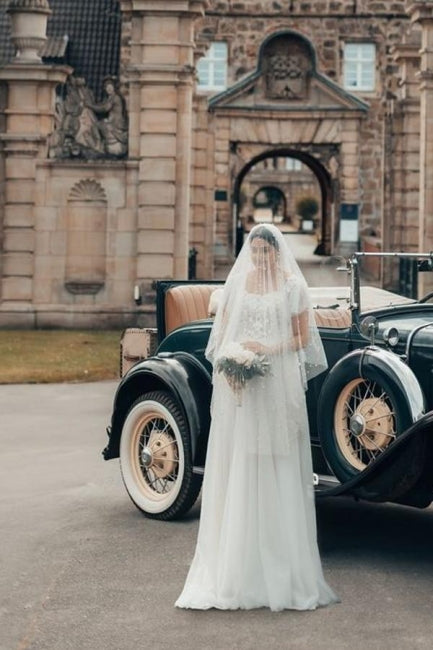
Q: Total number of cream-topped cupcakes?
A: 0